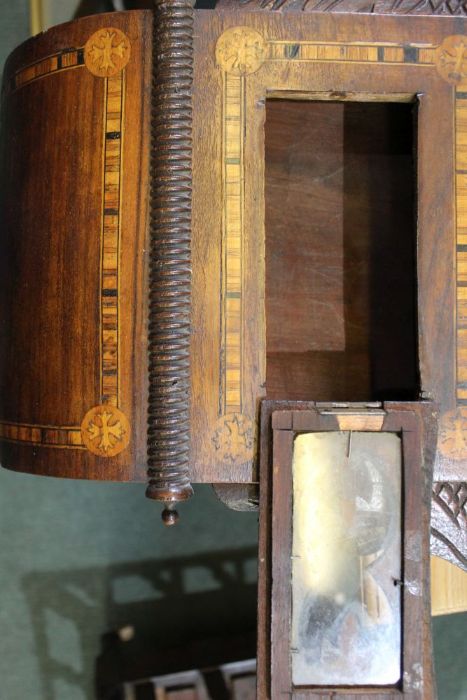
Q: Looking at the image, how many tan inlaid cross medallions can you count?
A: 6